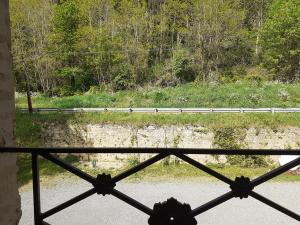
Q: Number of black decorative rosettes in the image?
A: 3